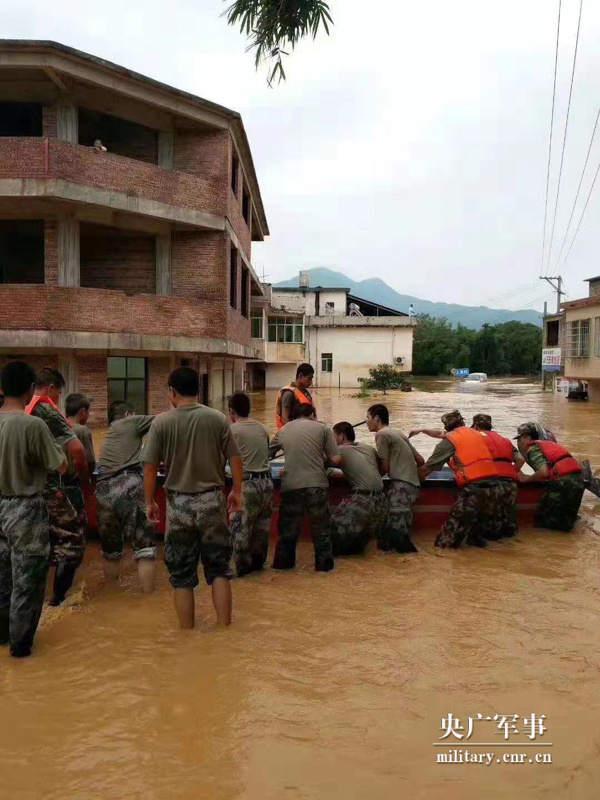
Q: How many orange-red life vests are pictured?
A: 5